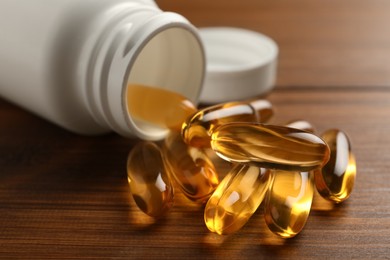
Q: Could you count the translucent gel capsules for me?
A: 10